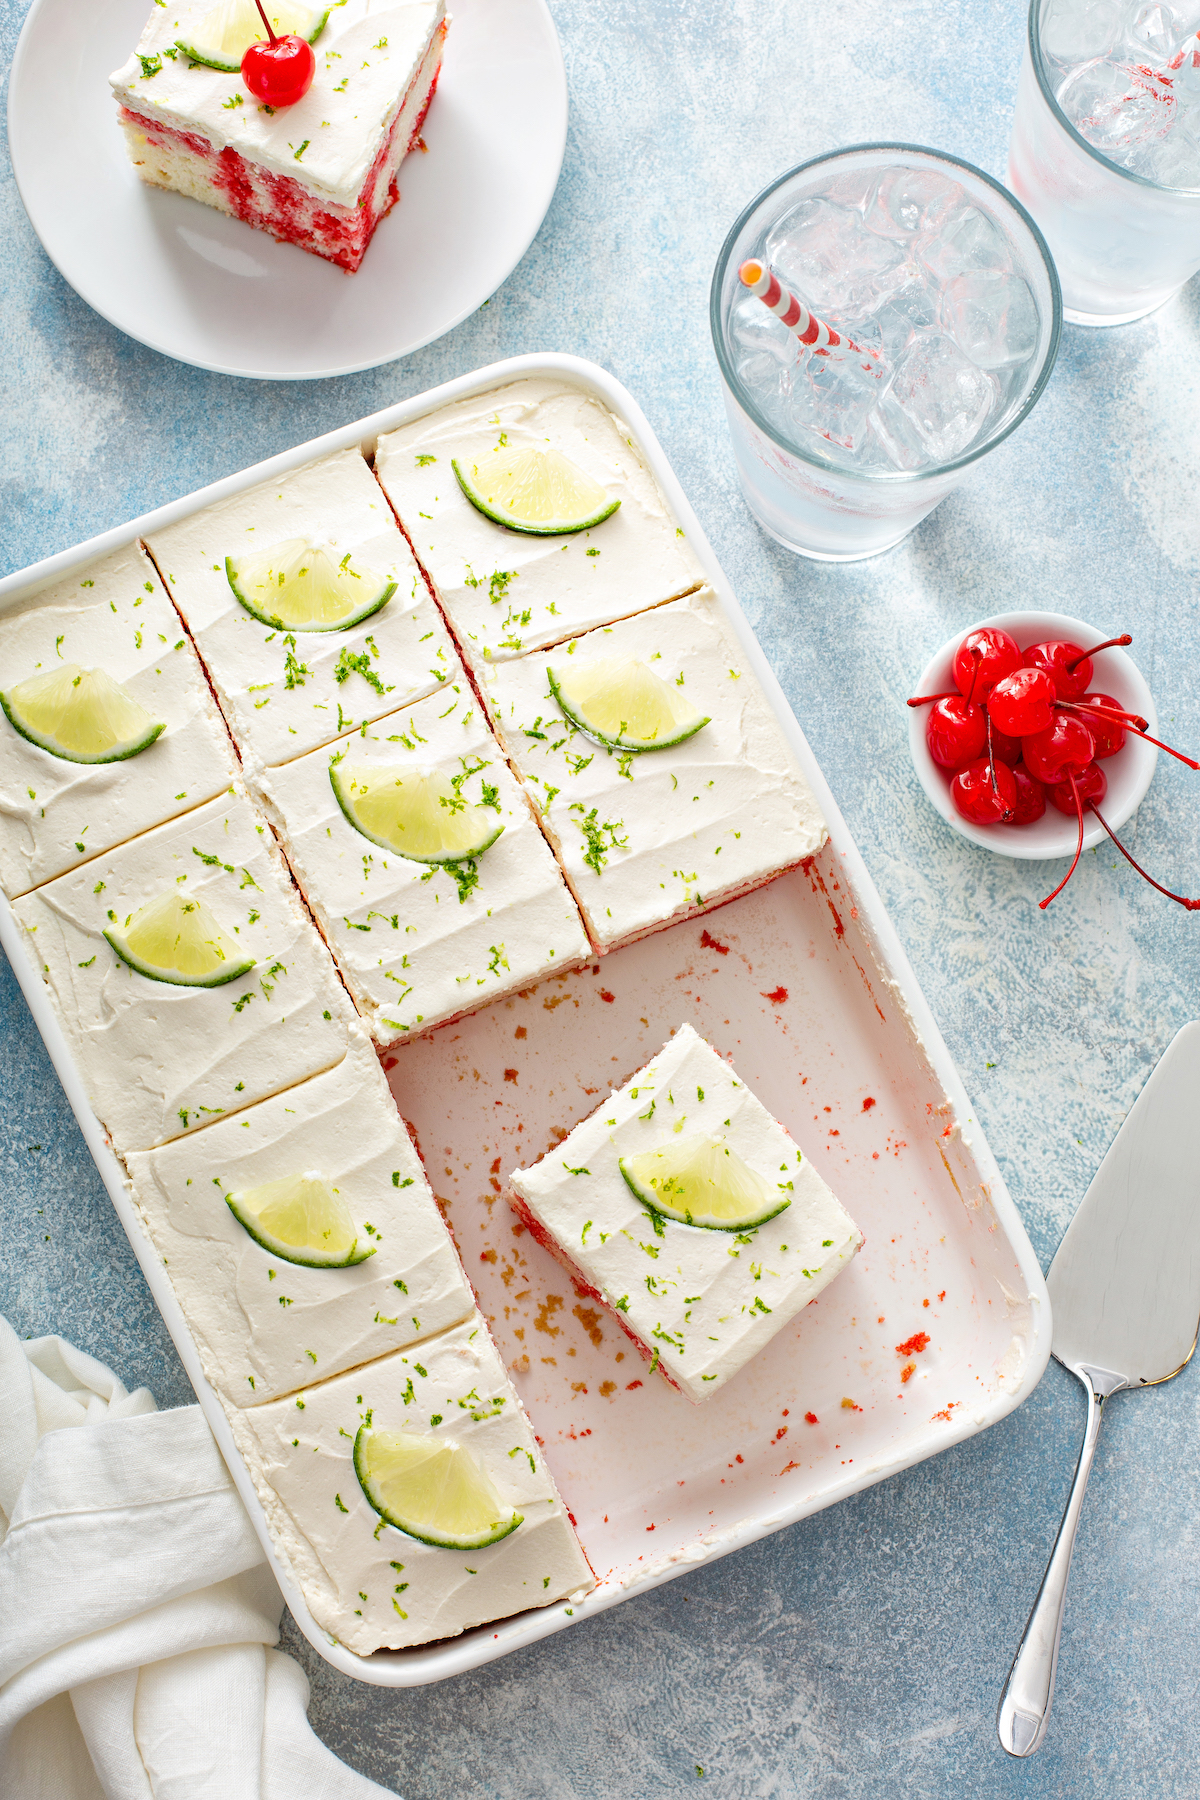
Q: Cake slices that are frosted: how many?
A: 10